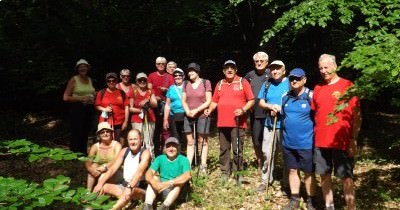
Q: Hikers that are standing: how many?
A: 13